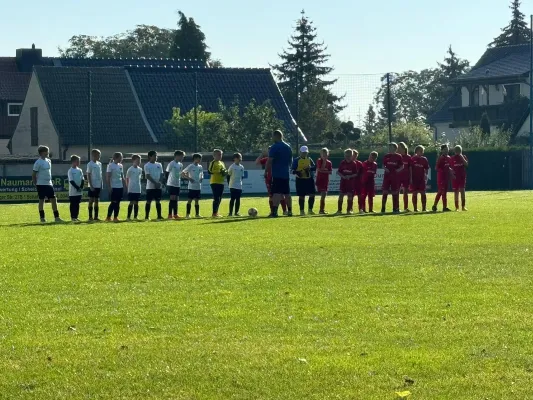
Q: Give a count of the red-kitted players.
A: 10